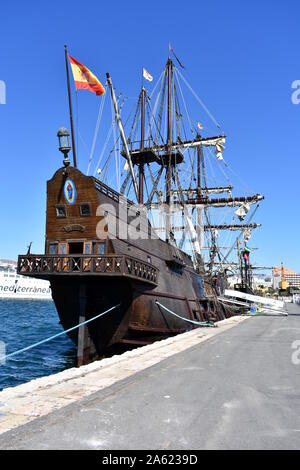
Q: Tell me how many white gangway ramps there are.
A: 1